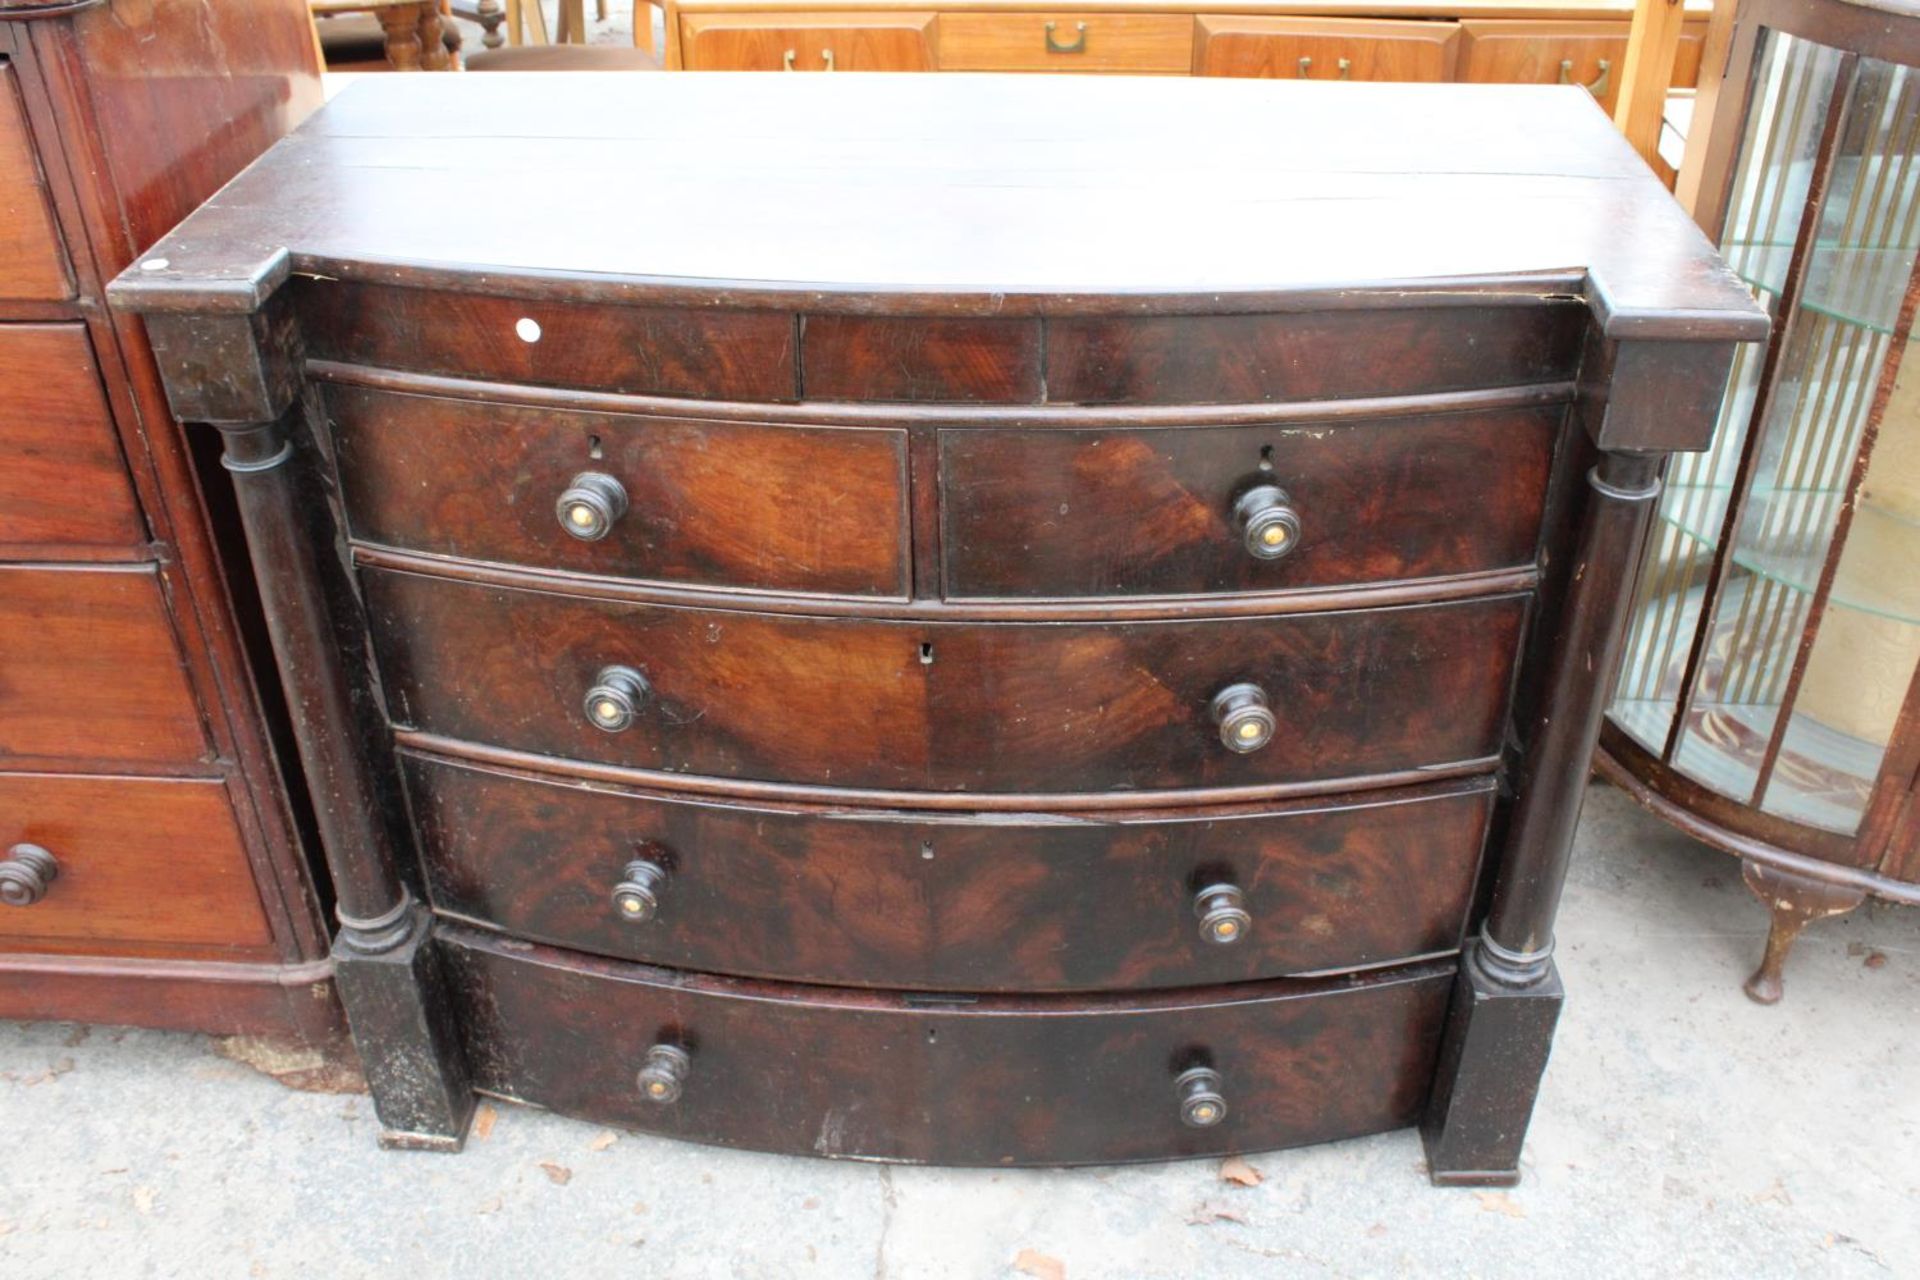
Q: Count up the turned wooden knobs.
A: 9